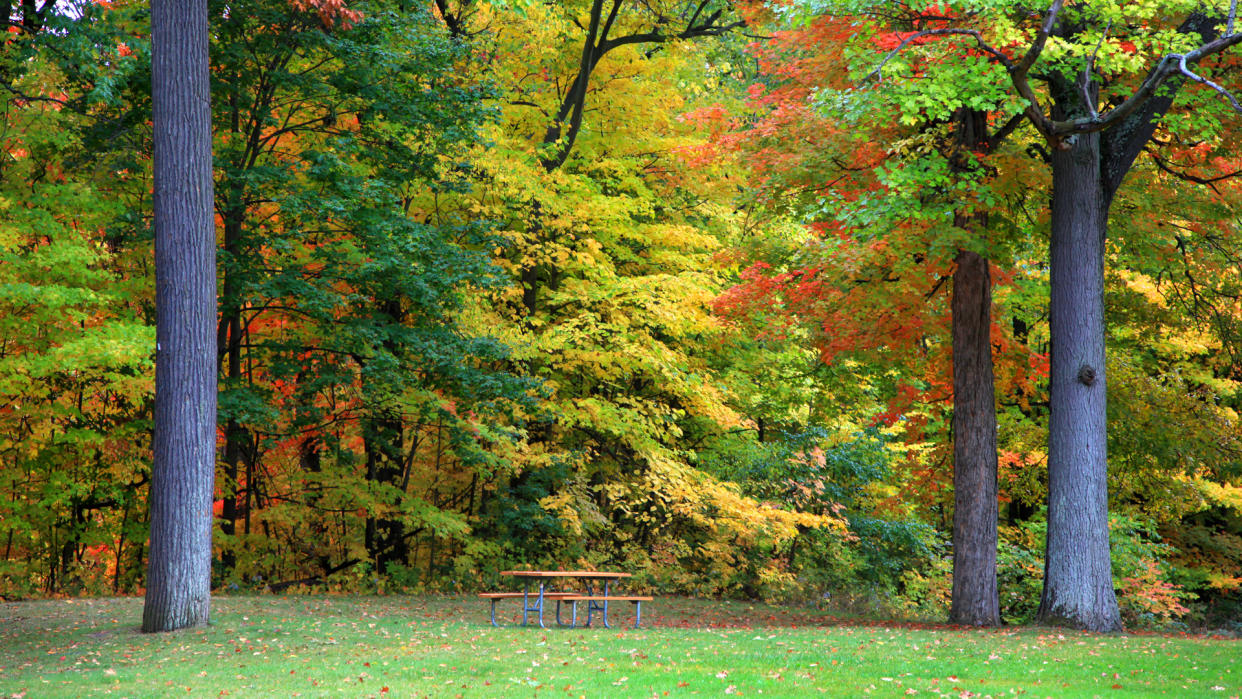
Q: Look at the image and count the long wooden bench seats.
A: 2